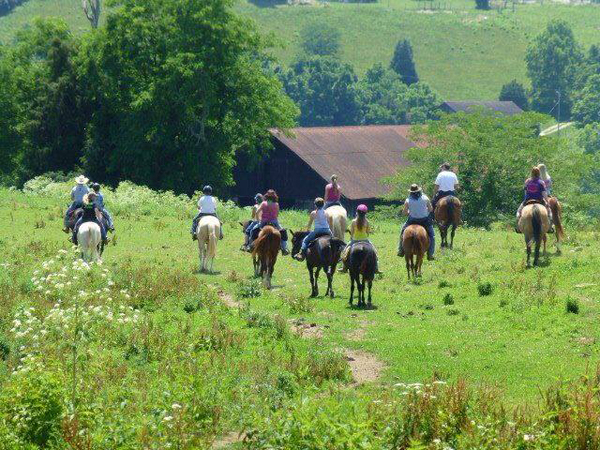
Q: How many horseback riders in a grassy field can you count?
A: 13